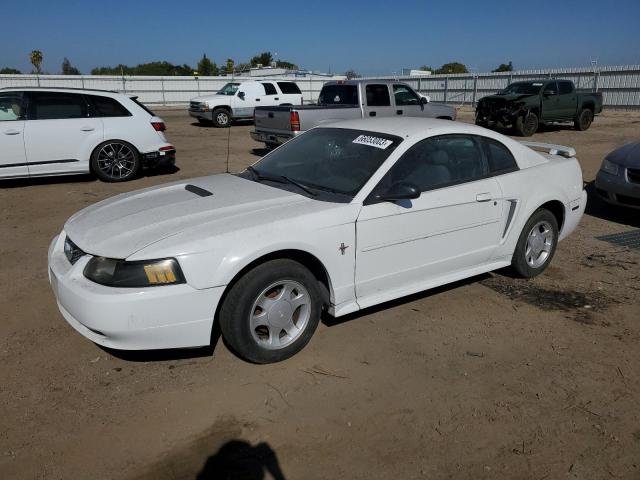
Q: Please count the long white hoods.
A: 1